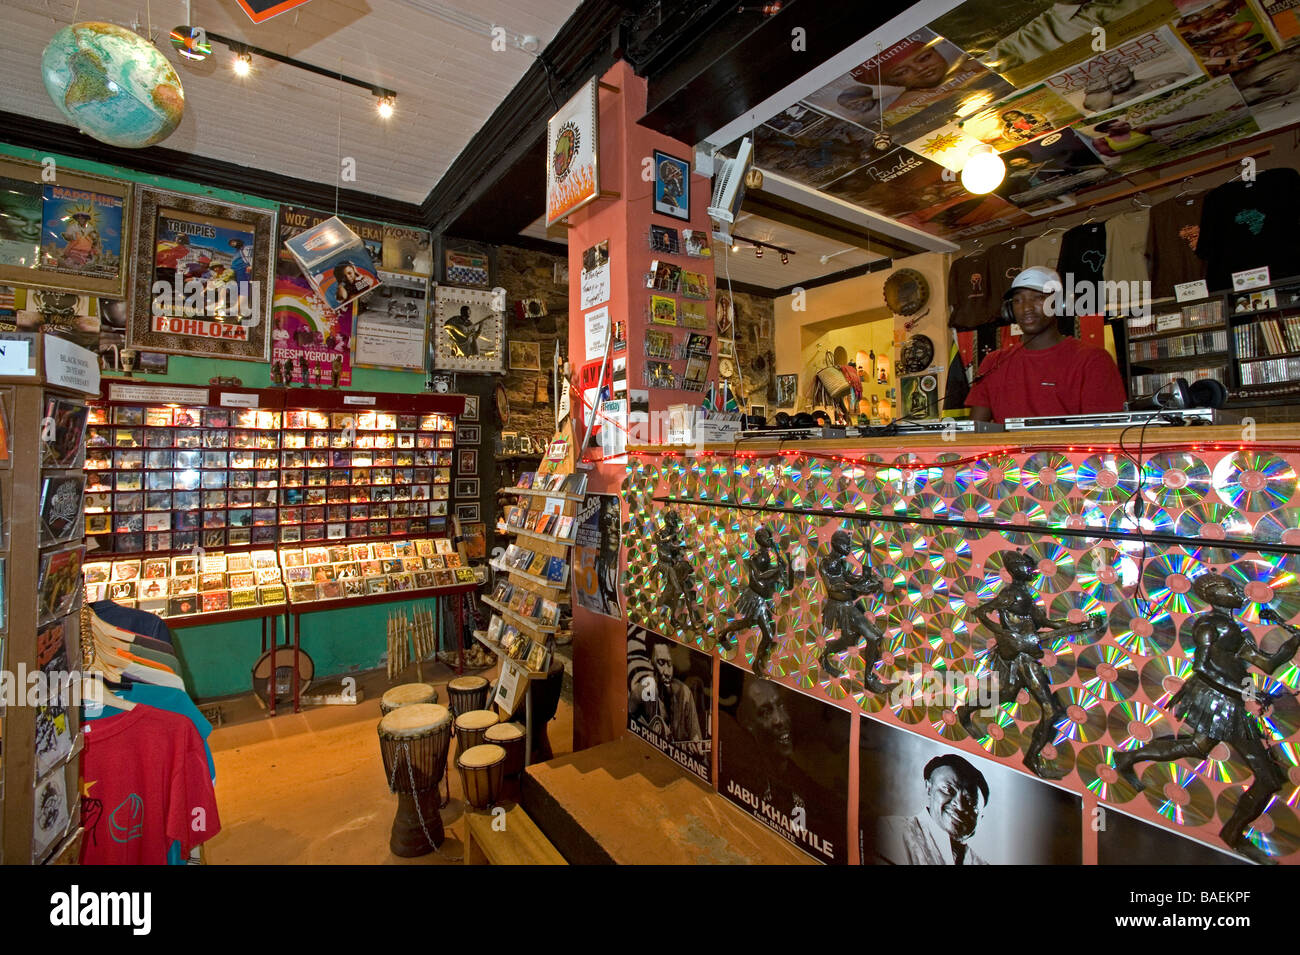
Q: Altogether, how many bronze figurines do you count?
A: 5